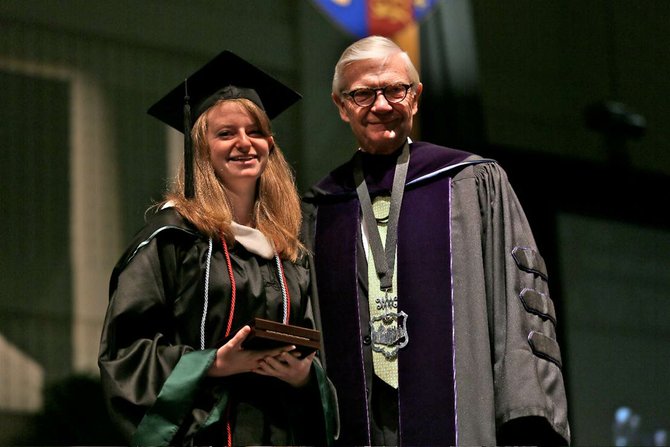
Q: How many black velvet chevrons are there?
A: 3